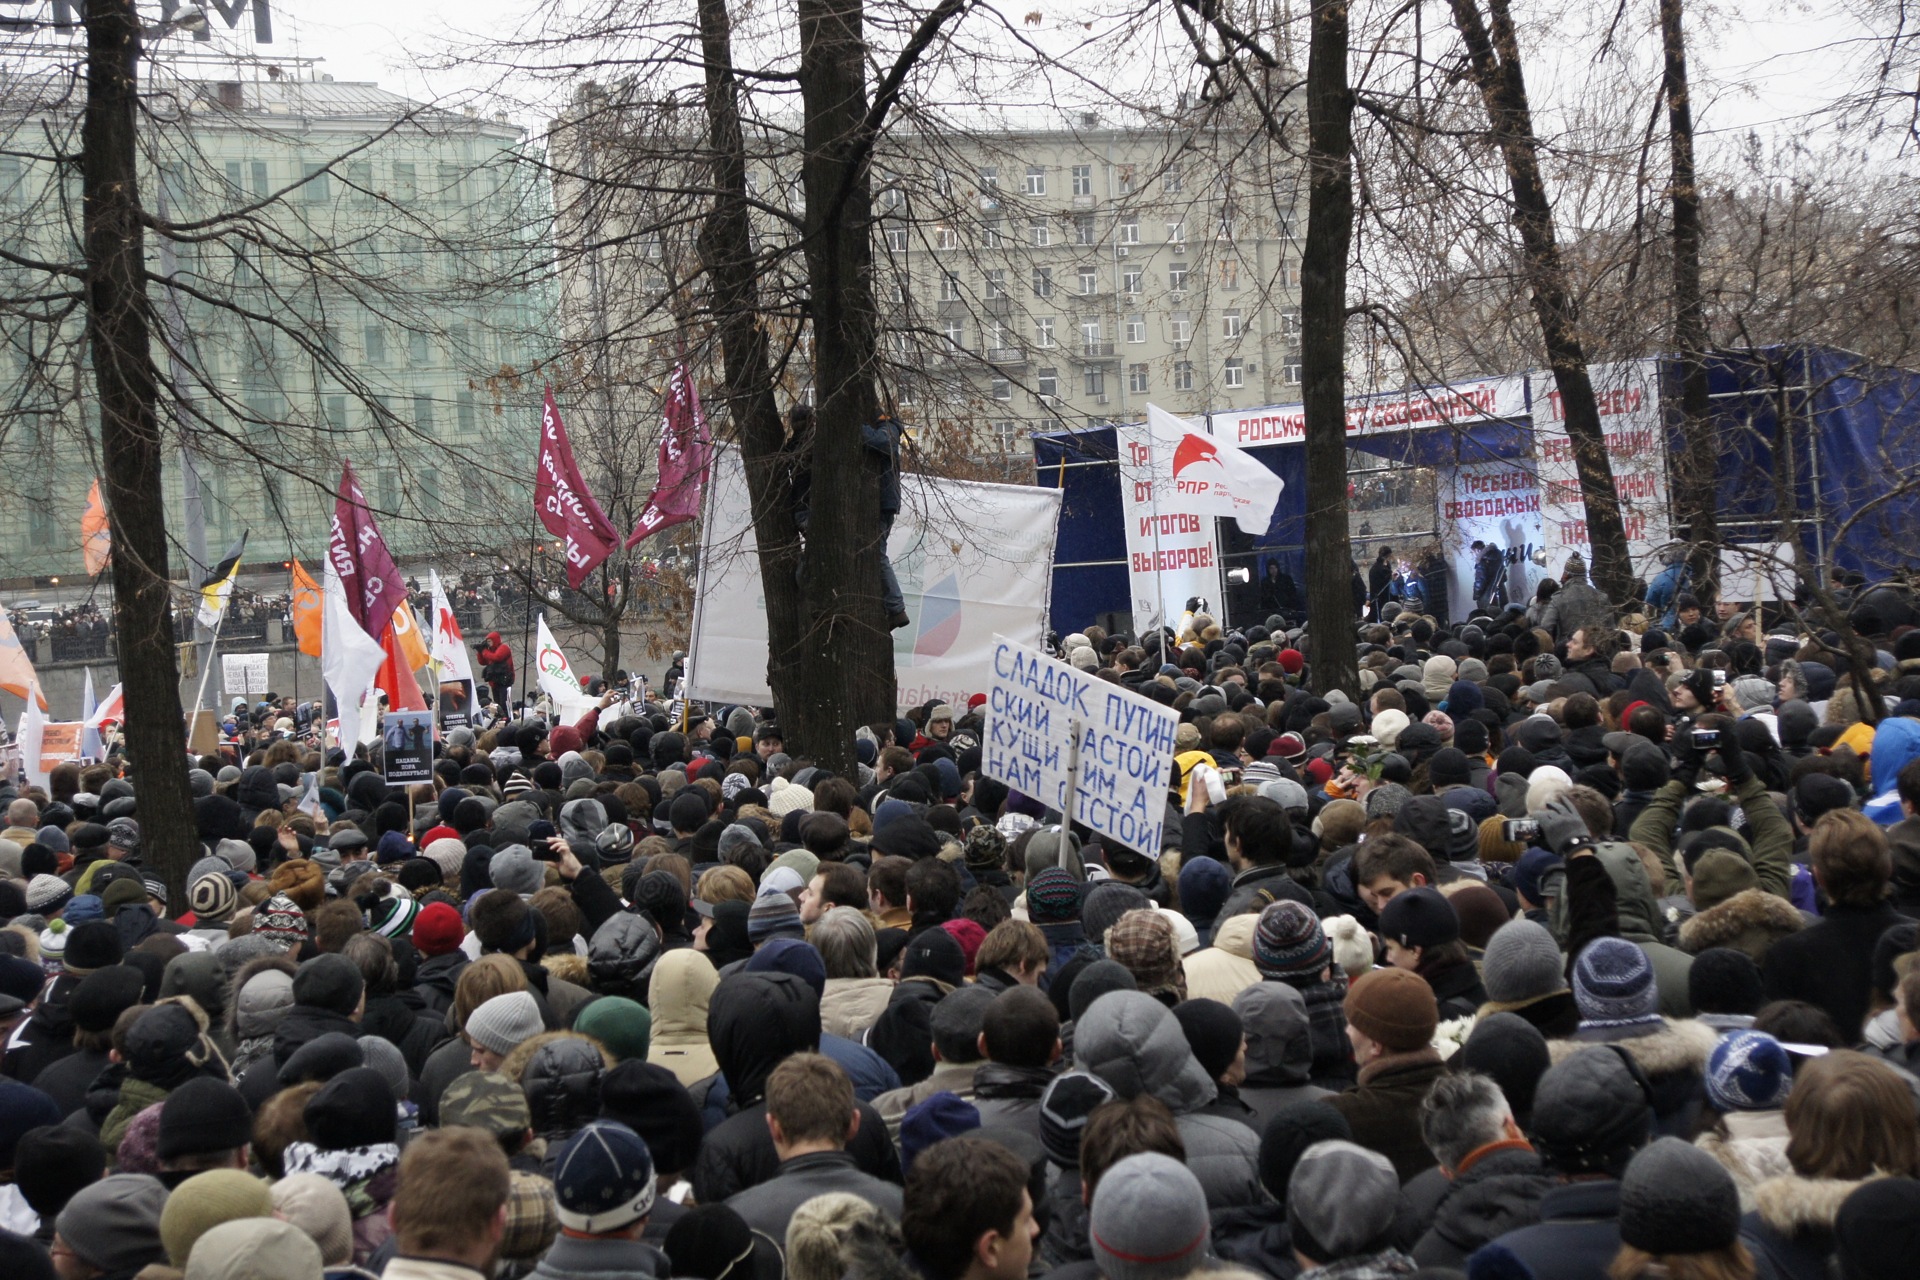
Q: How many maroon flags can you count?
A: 3